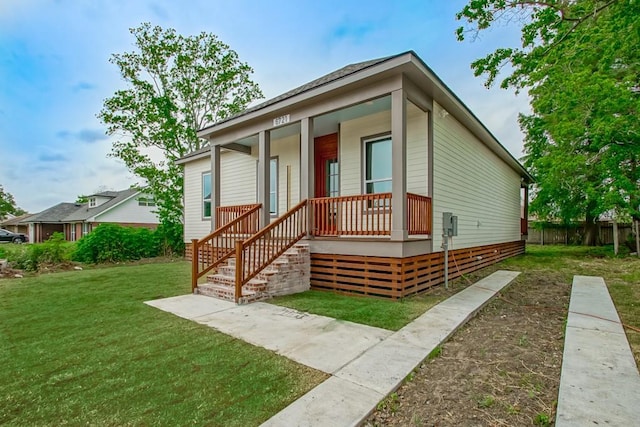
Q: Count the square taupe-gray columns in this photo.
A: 4